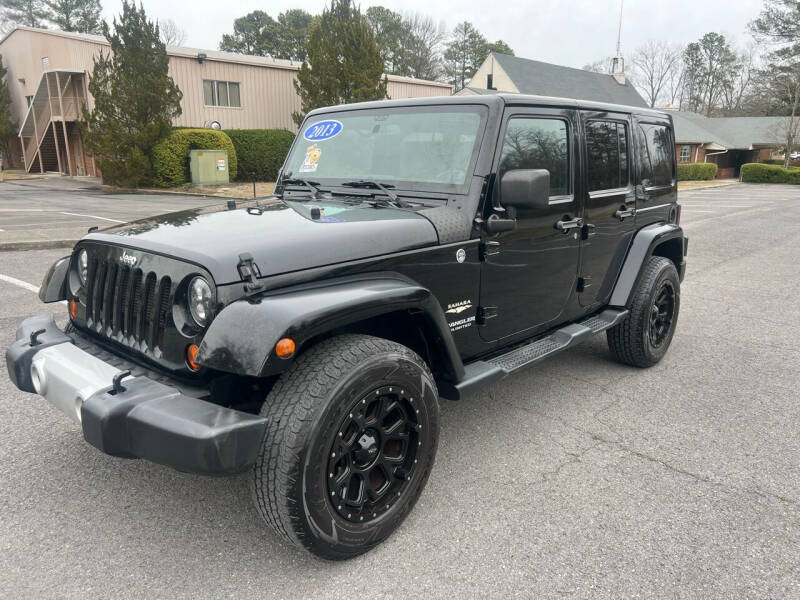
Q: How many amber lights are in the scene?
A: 3